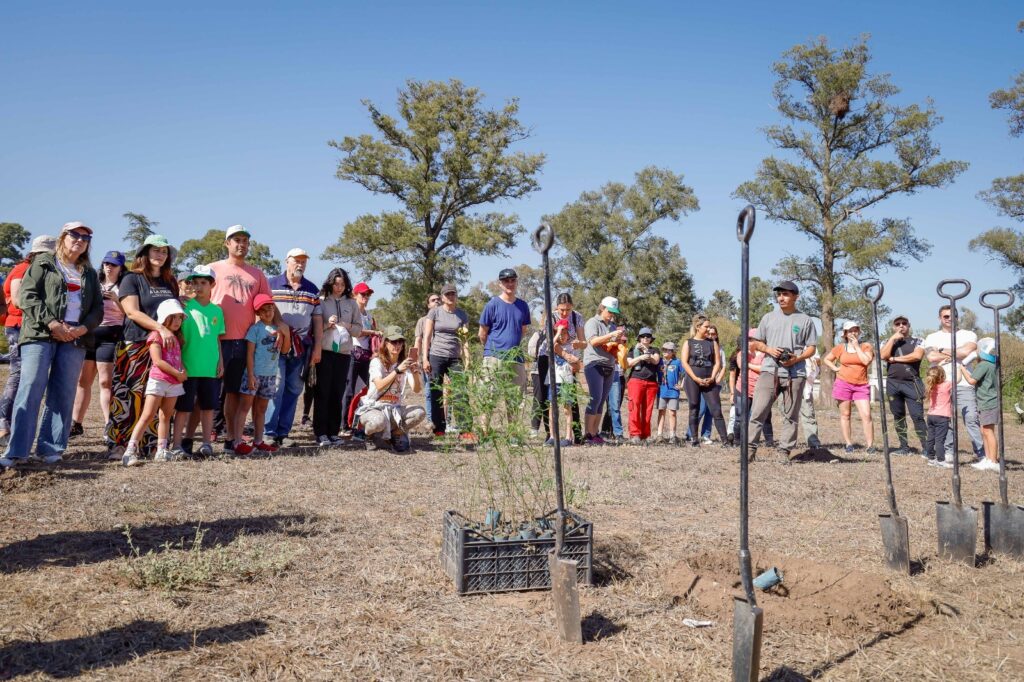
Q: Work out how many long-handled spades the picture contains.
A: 5